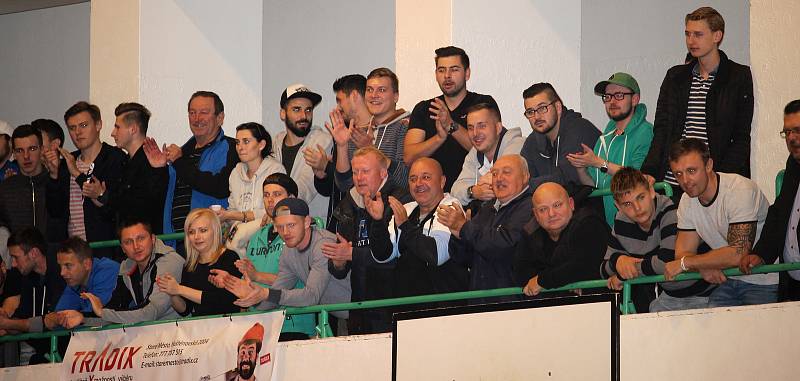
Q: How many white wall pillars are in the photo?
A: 3